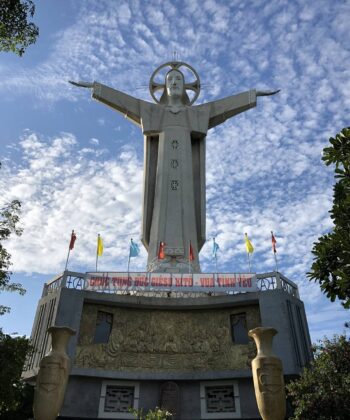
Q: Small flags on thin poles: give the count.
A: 8